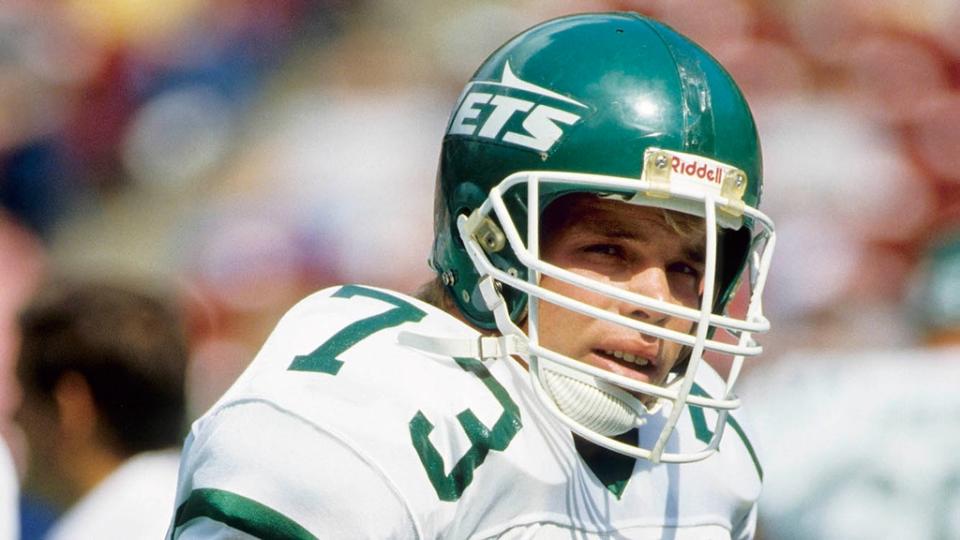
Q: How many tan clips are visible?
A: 3